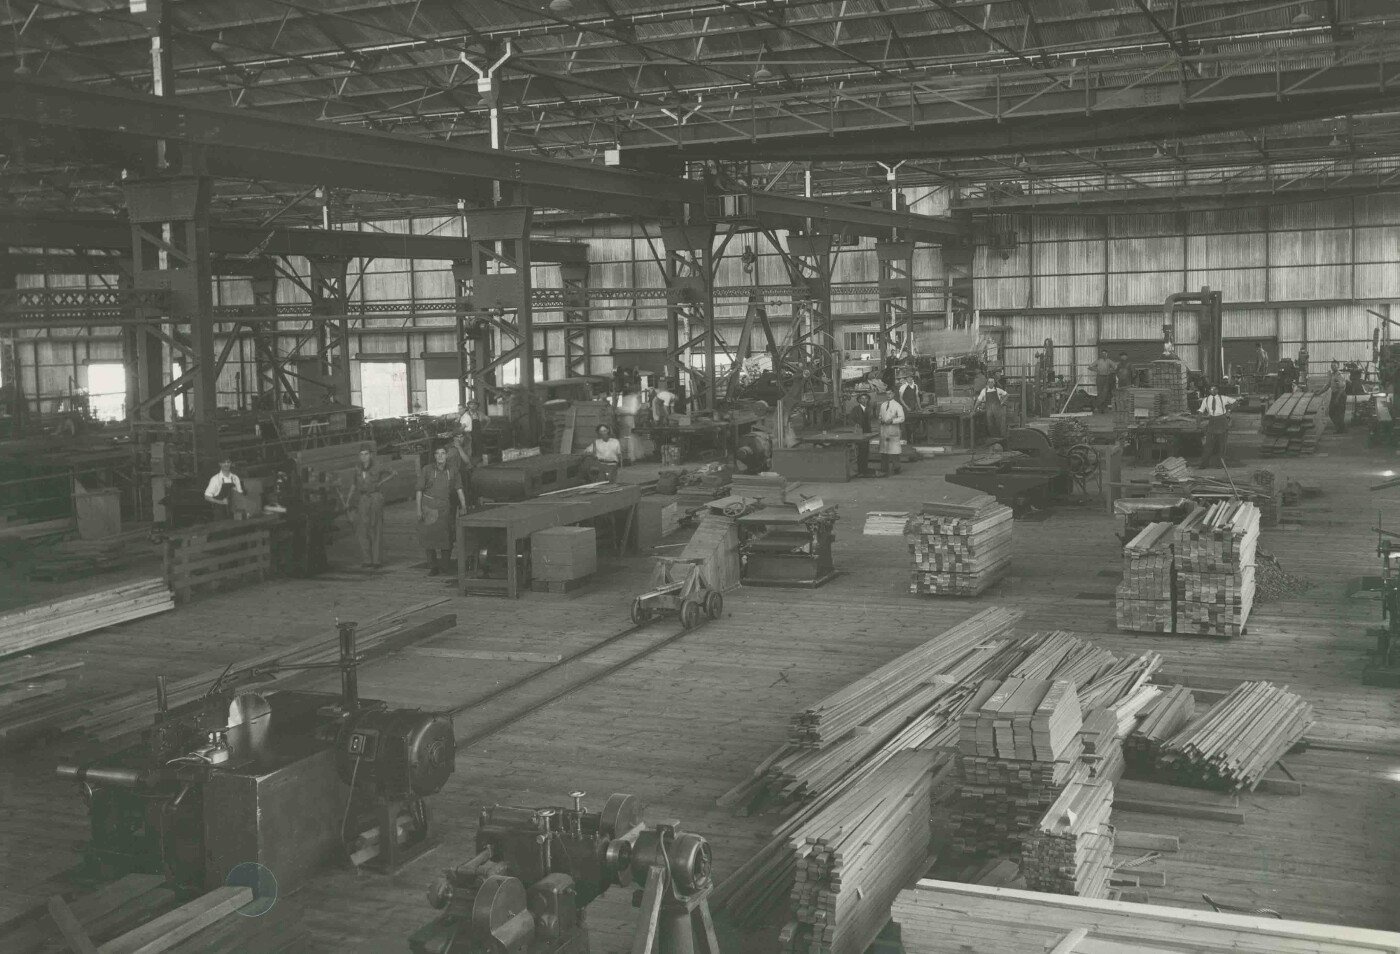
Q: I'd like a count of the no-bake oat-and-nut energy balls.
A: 0